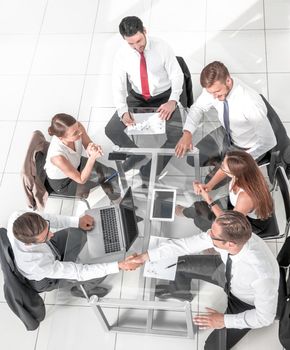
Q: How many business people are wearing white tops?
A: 6